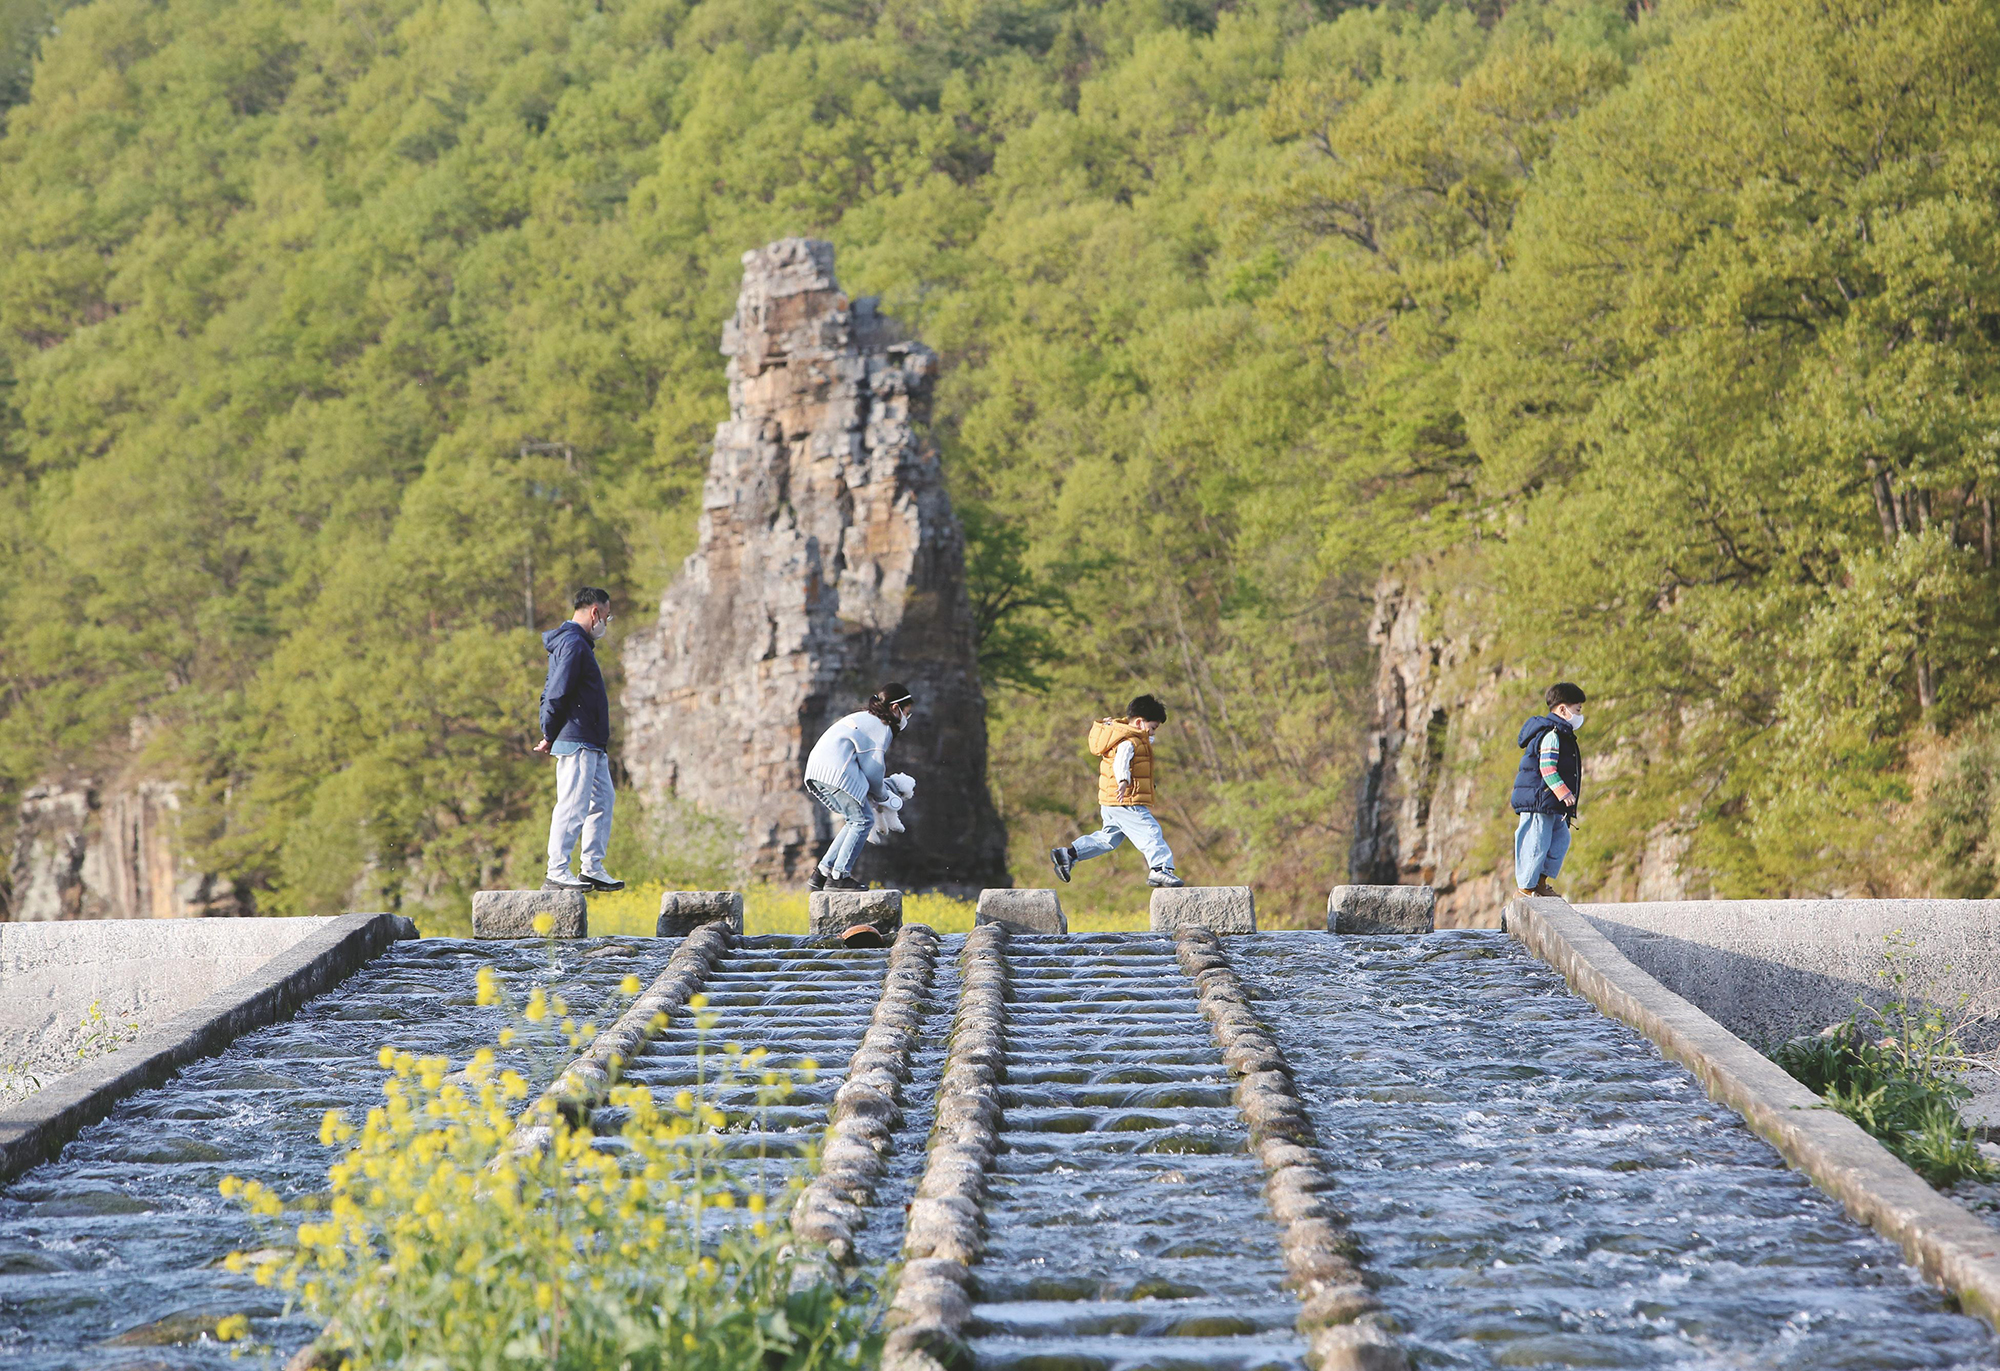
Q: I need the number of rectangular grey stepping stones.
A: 6